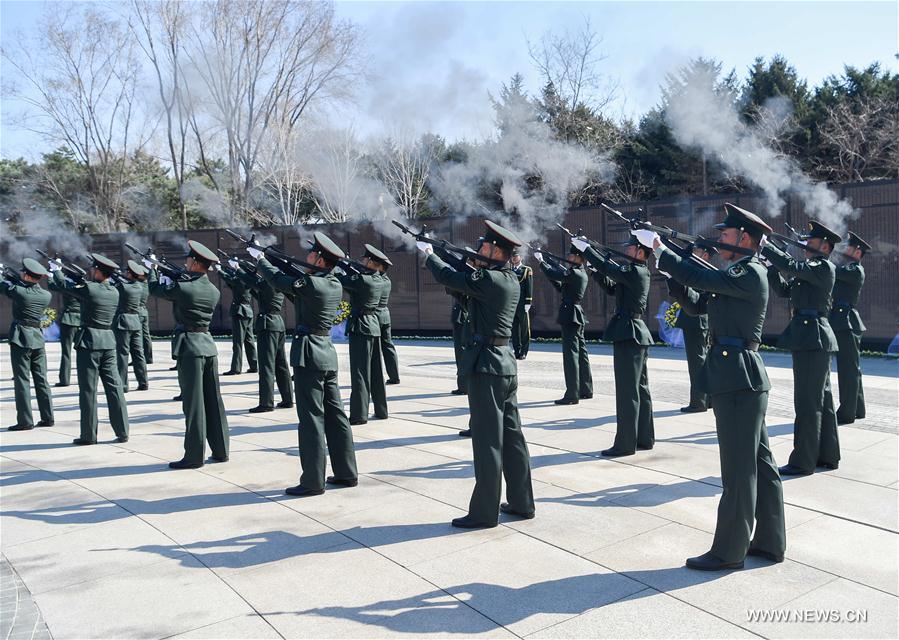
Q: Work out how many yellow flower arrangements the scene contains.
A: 3